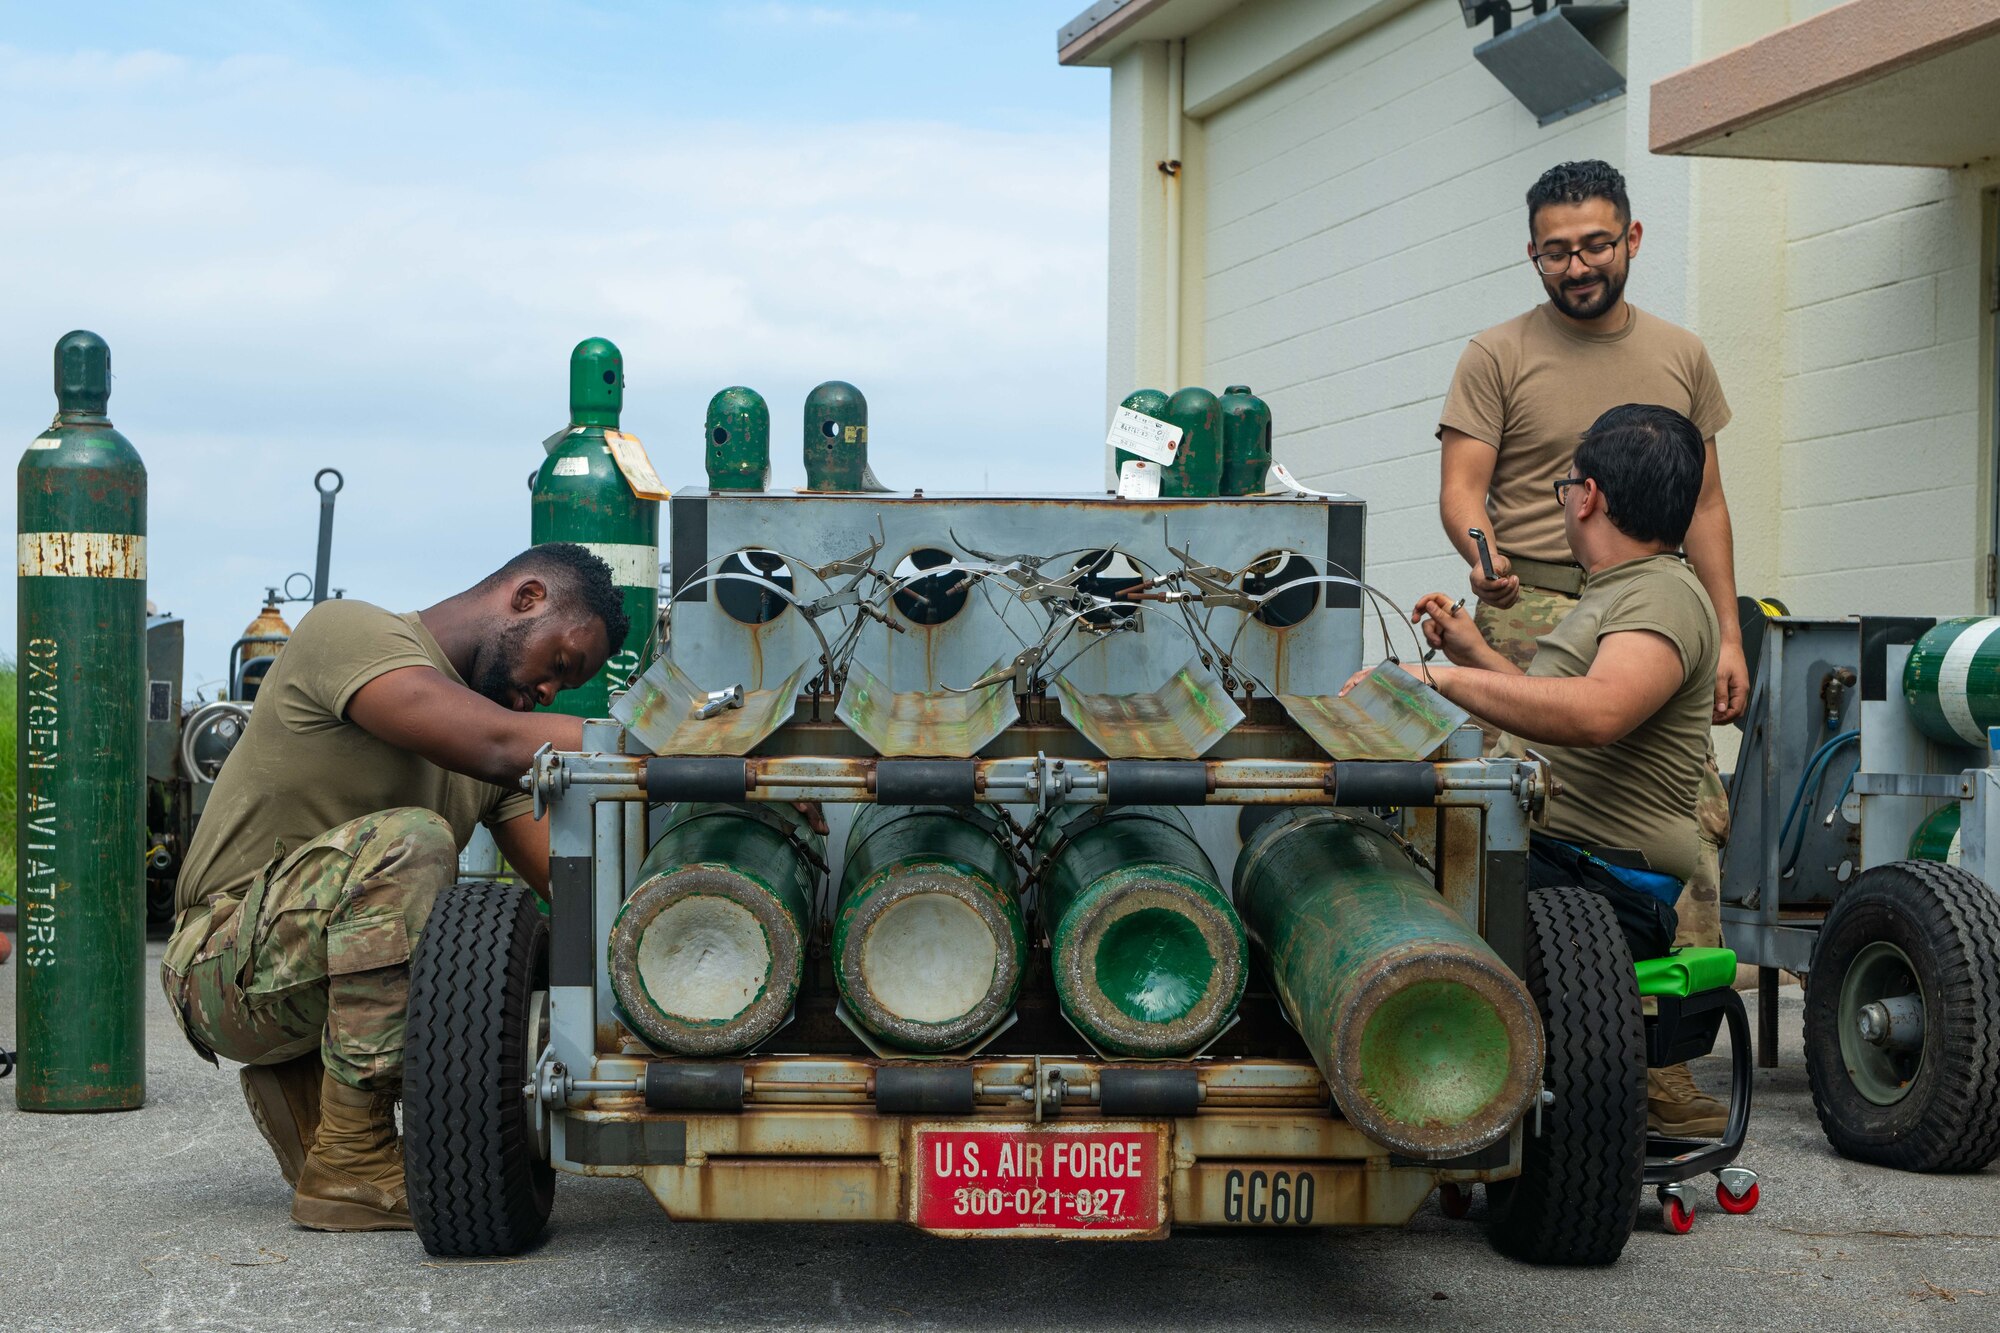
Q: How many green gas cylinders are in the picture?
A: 8